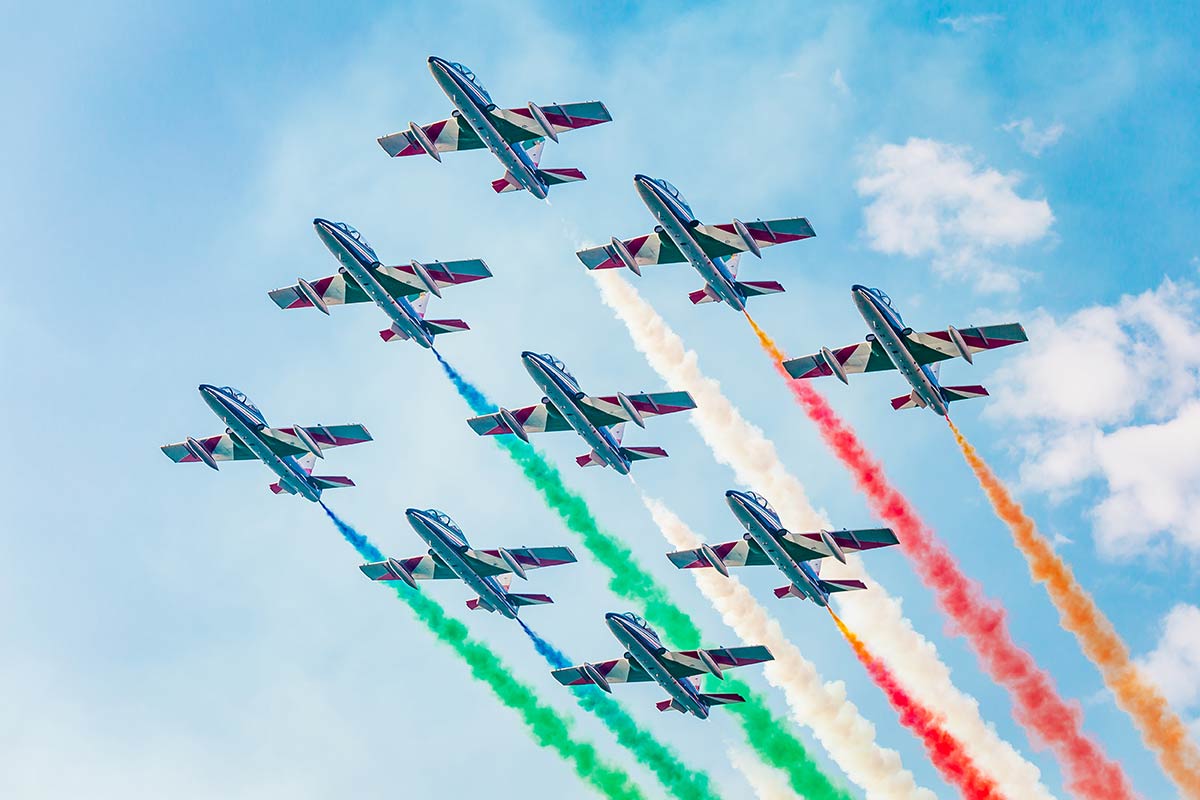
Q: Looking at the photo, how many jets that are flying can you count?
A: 9